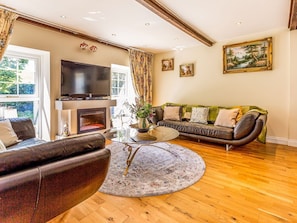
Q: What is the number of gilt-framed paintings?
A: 3